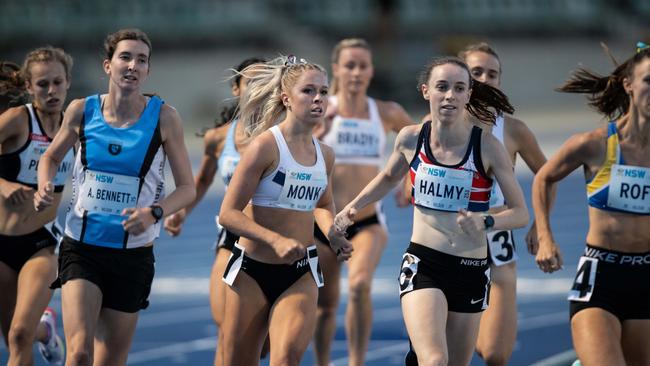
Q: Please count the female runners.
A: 8